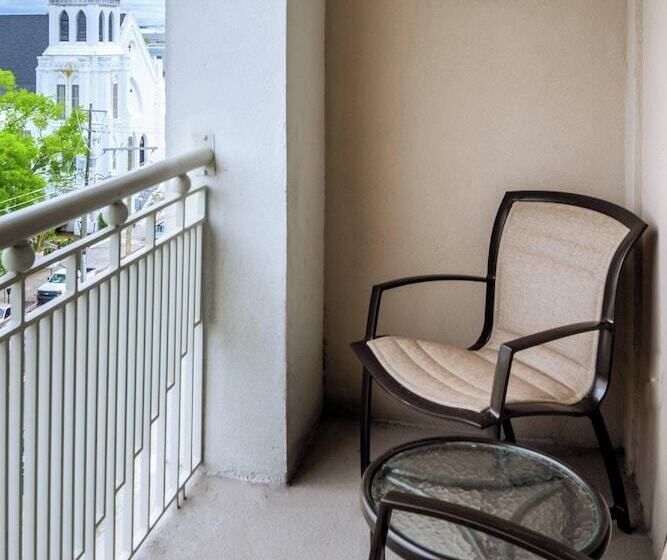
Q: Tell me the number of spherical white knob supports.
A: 3